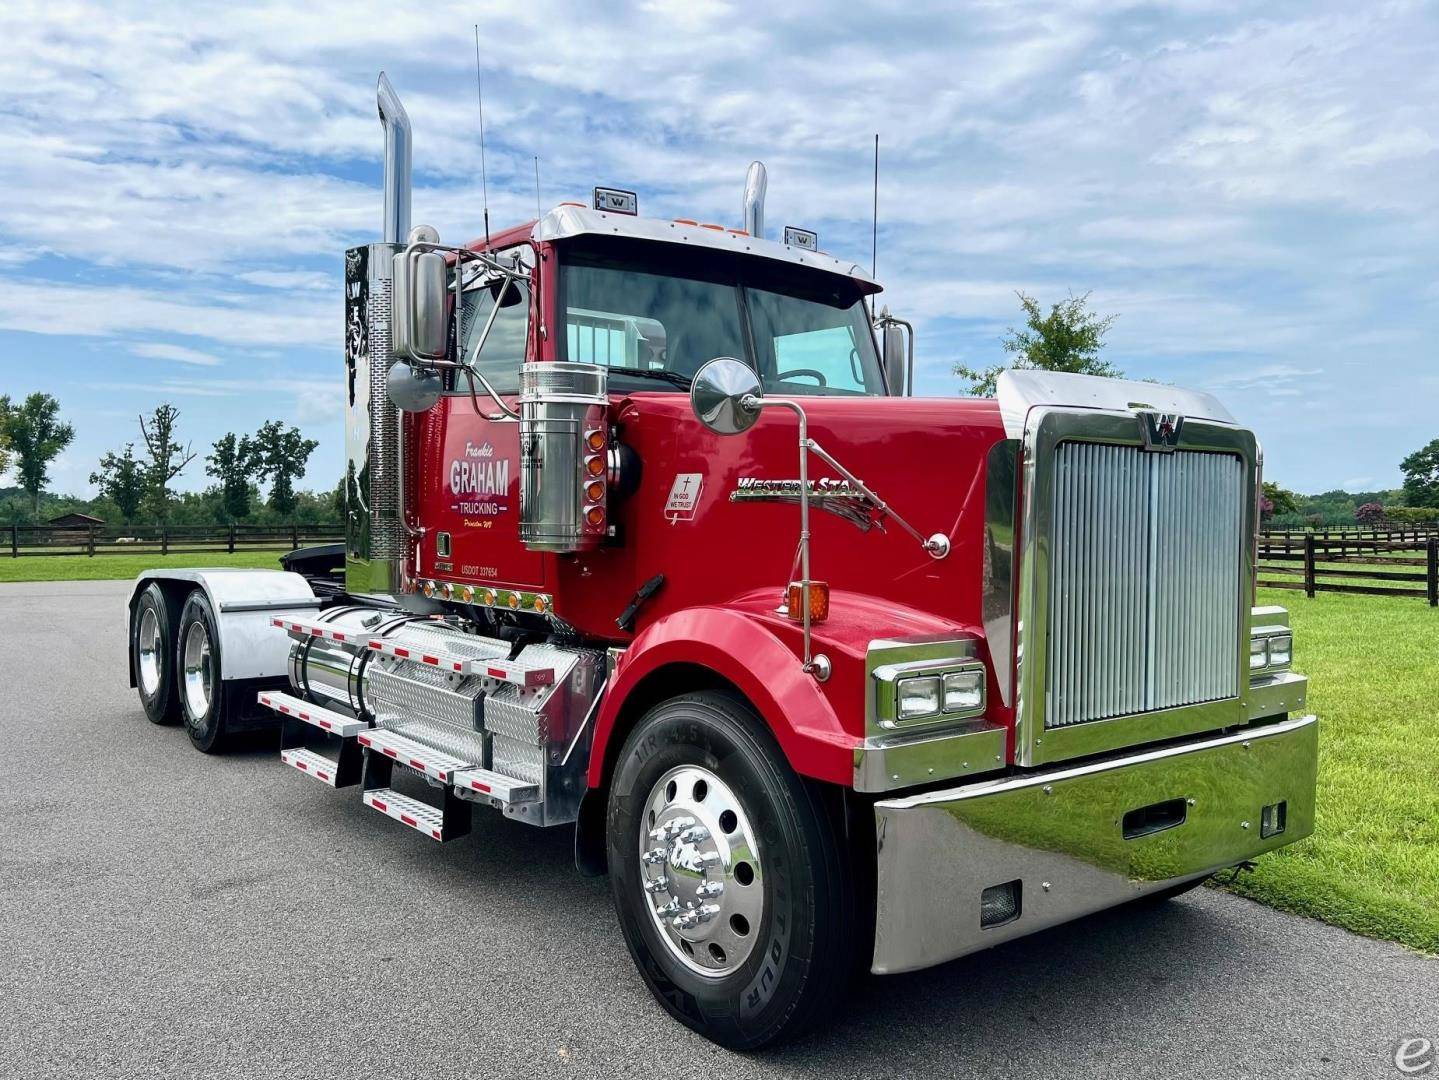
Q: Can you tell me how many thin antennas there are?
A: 3